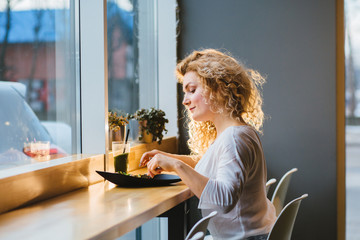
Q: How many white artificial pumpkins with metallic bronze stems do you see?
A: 0